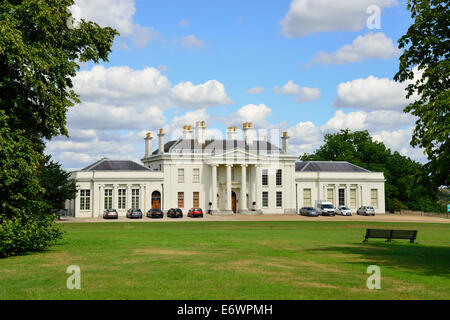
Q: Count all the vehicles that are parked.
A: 9